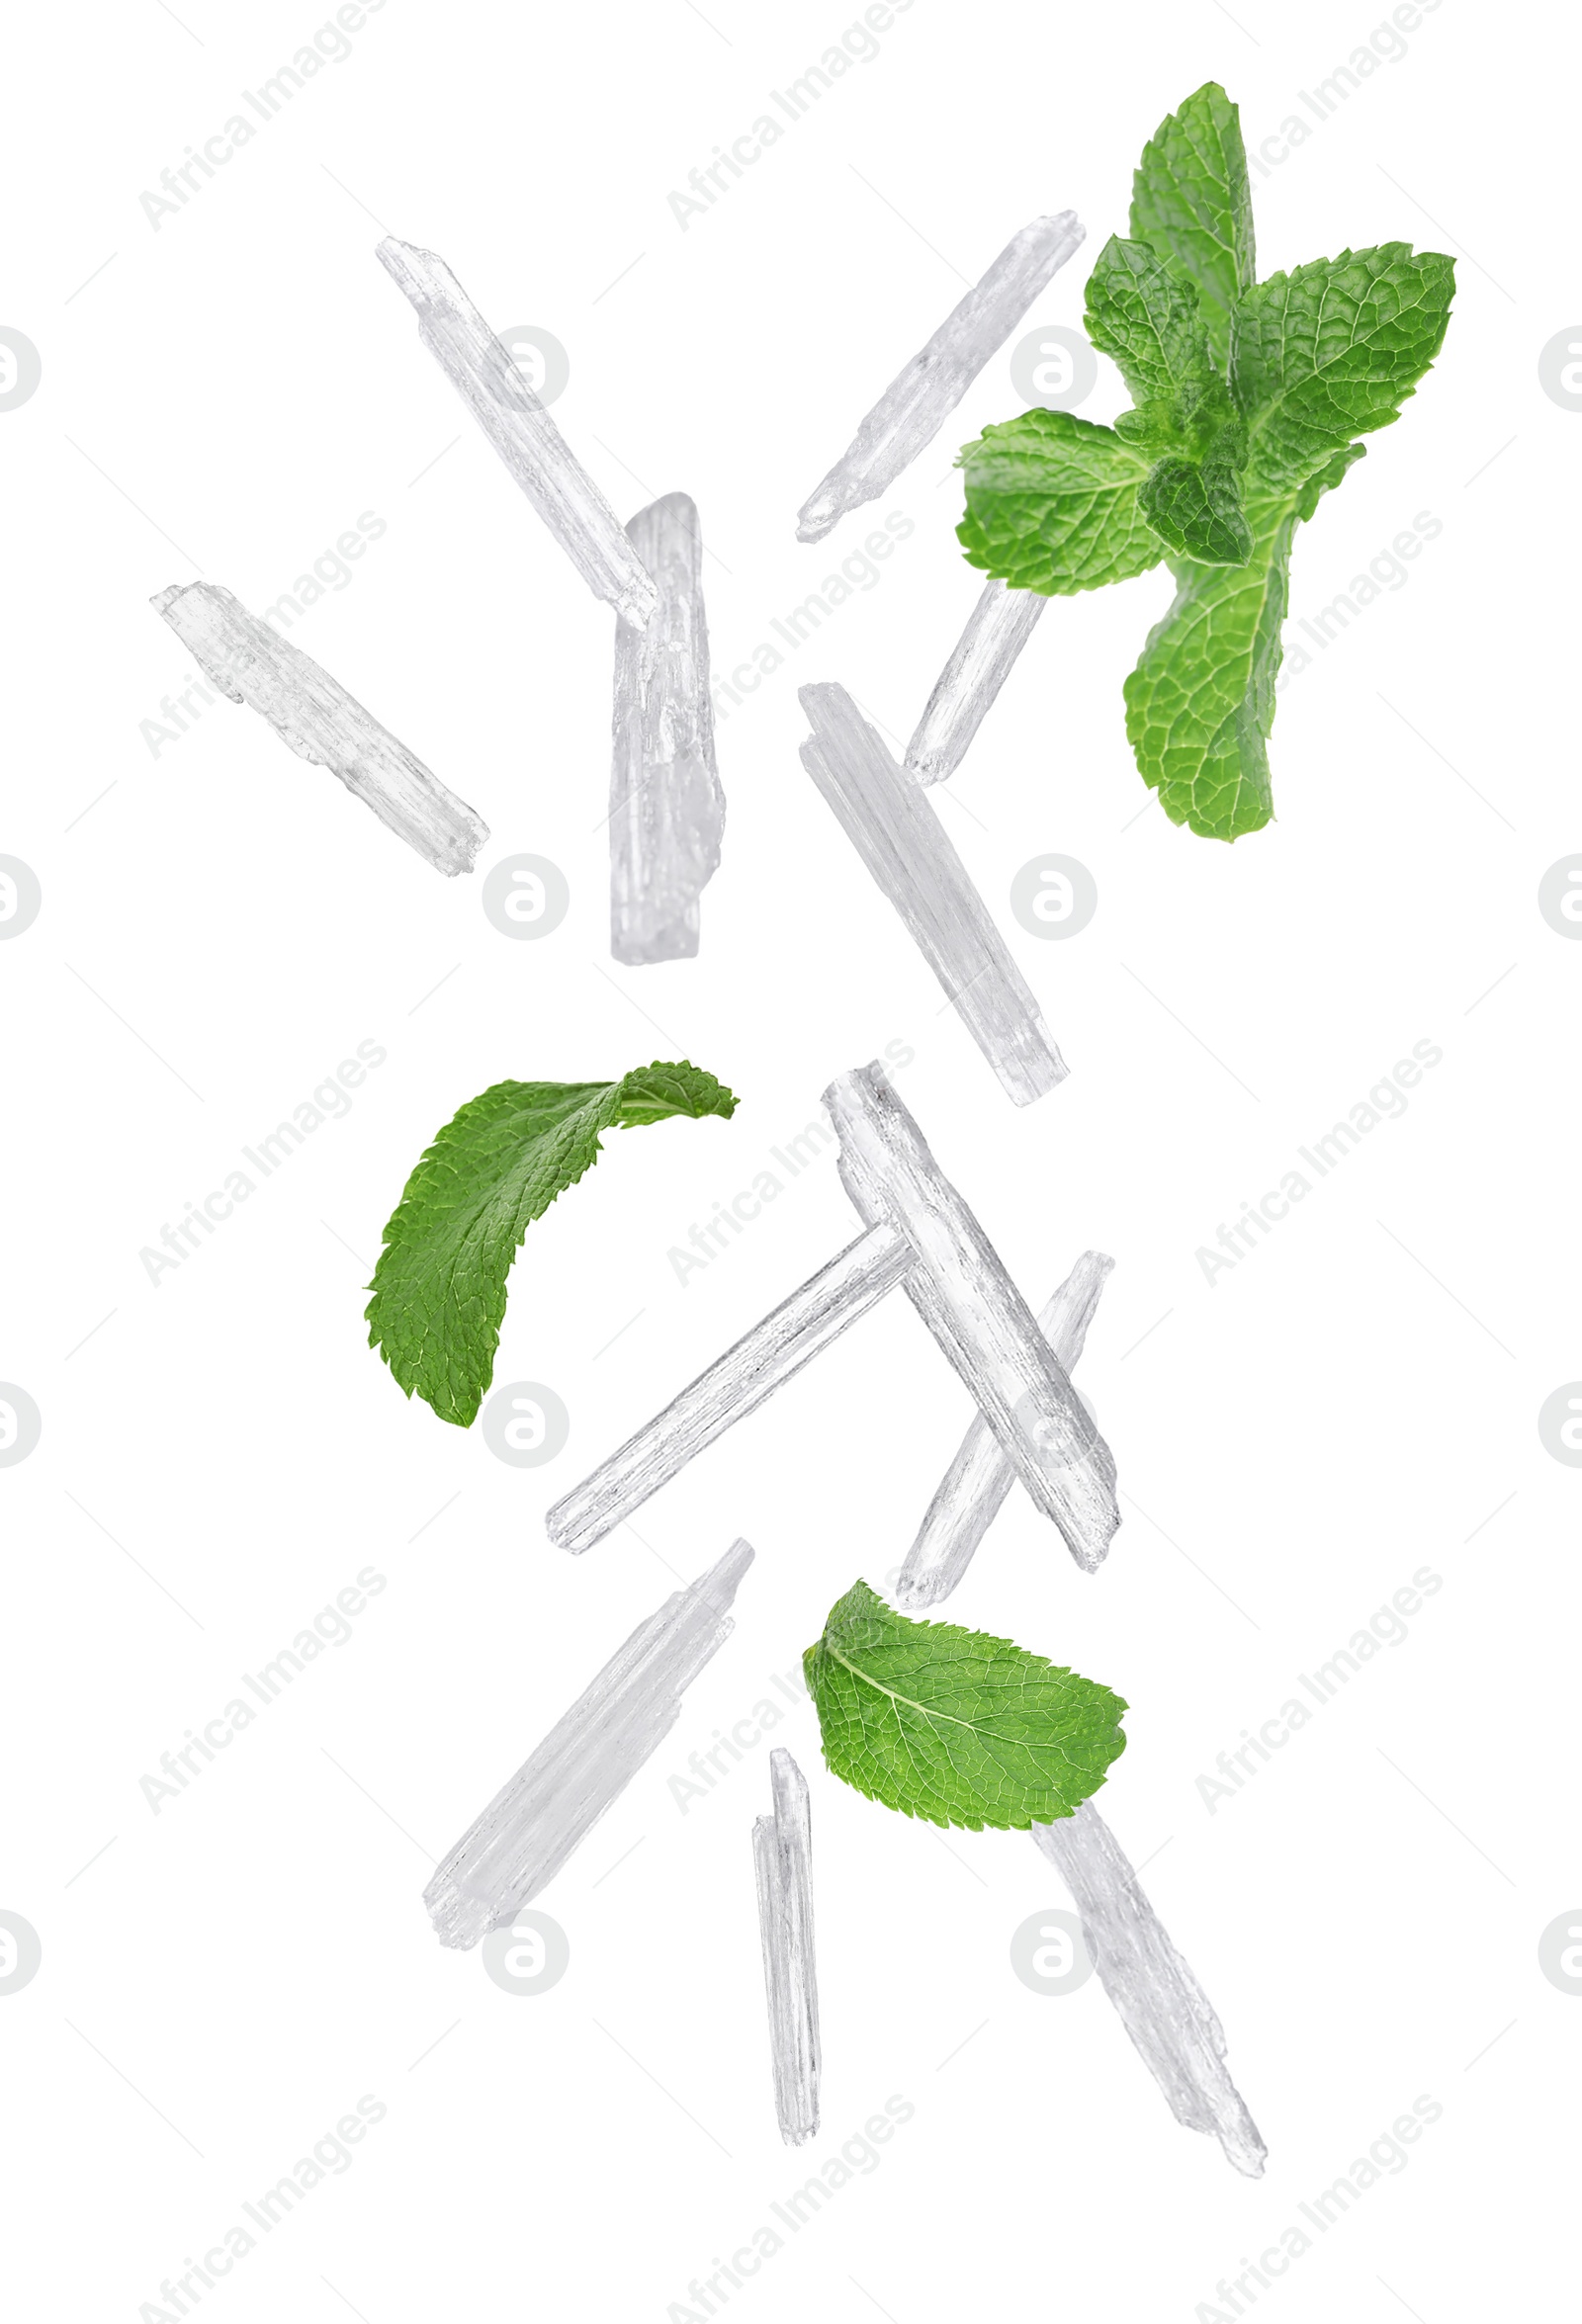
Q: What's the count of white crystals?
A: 12